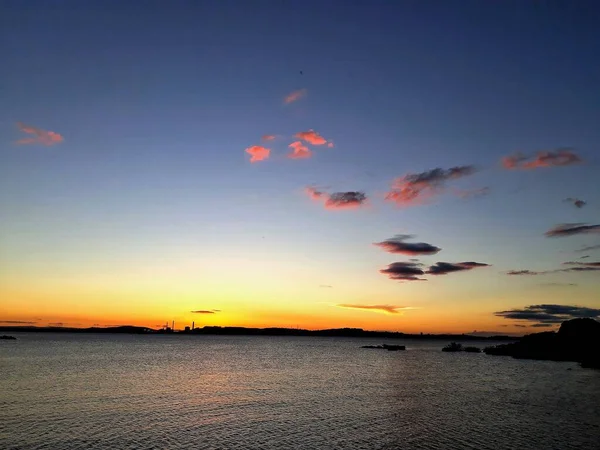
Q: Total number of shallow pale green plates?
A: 0